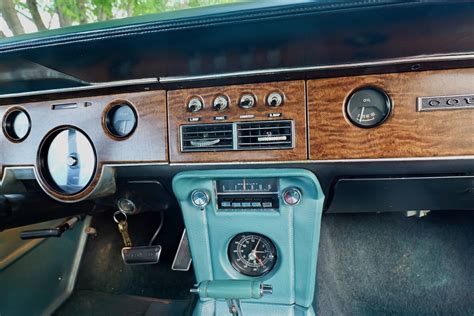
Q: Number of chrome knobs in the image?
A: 6